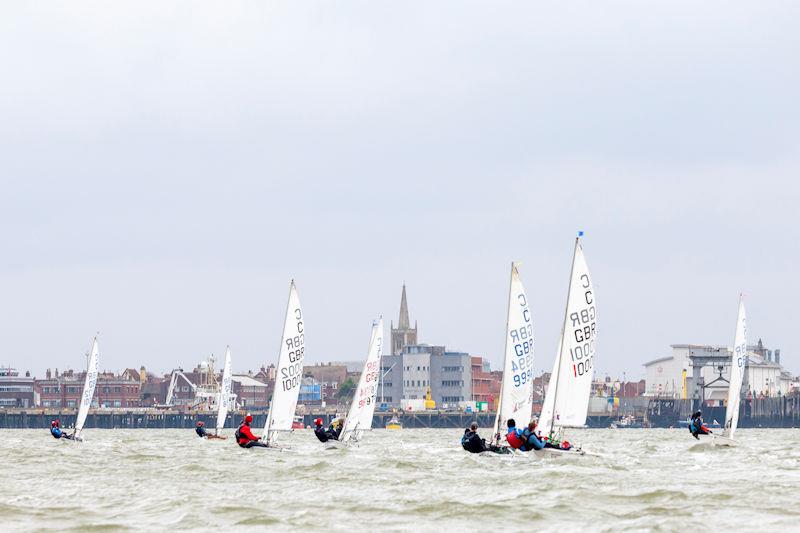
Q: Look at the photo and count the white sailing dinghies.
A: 7